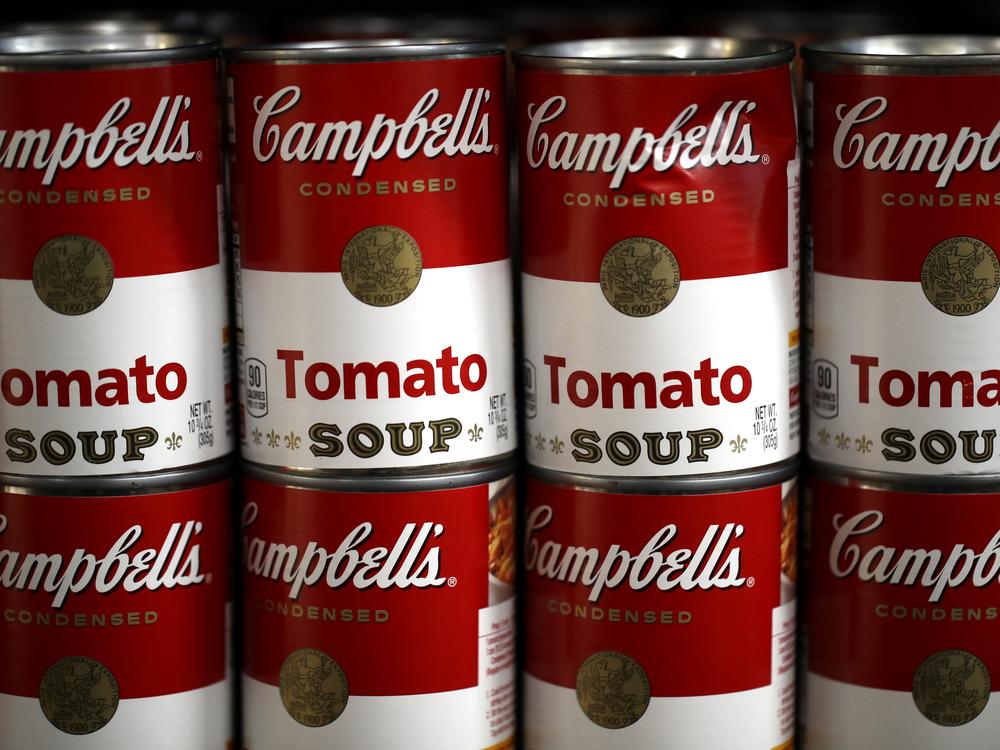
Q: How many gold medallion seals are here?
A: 8